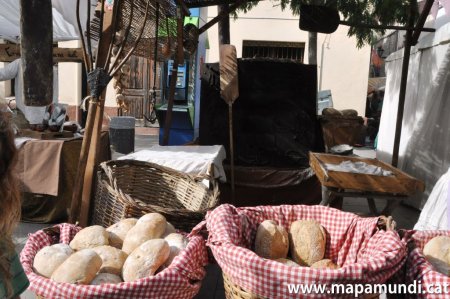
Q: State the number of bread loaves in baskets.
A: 15